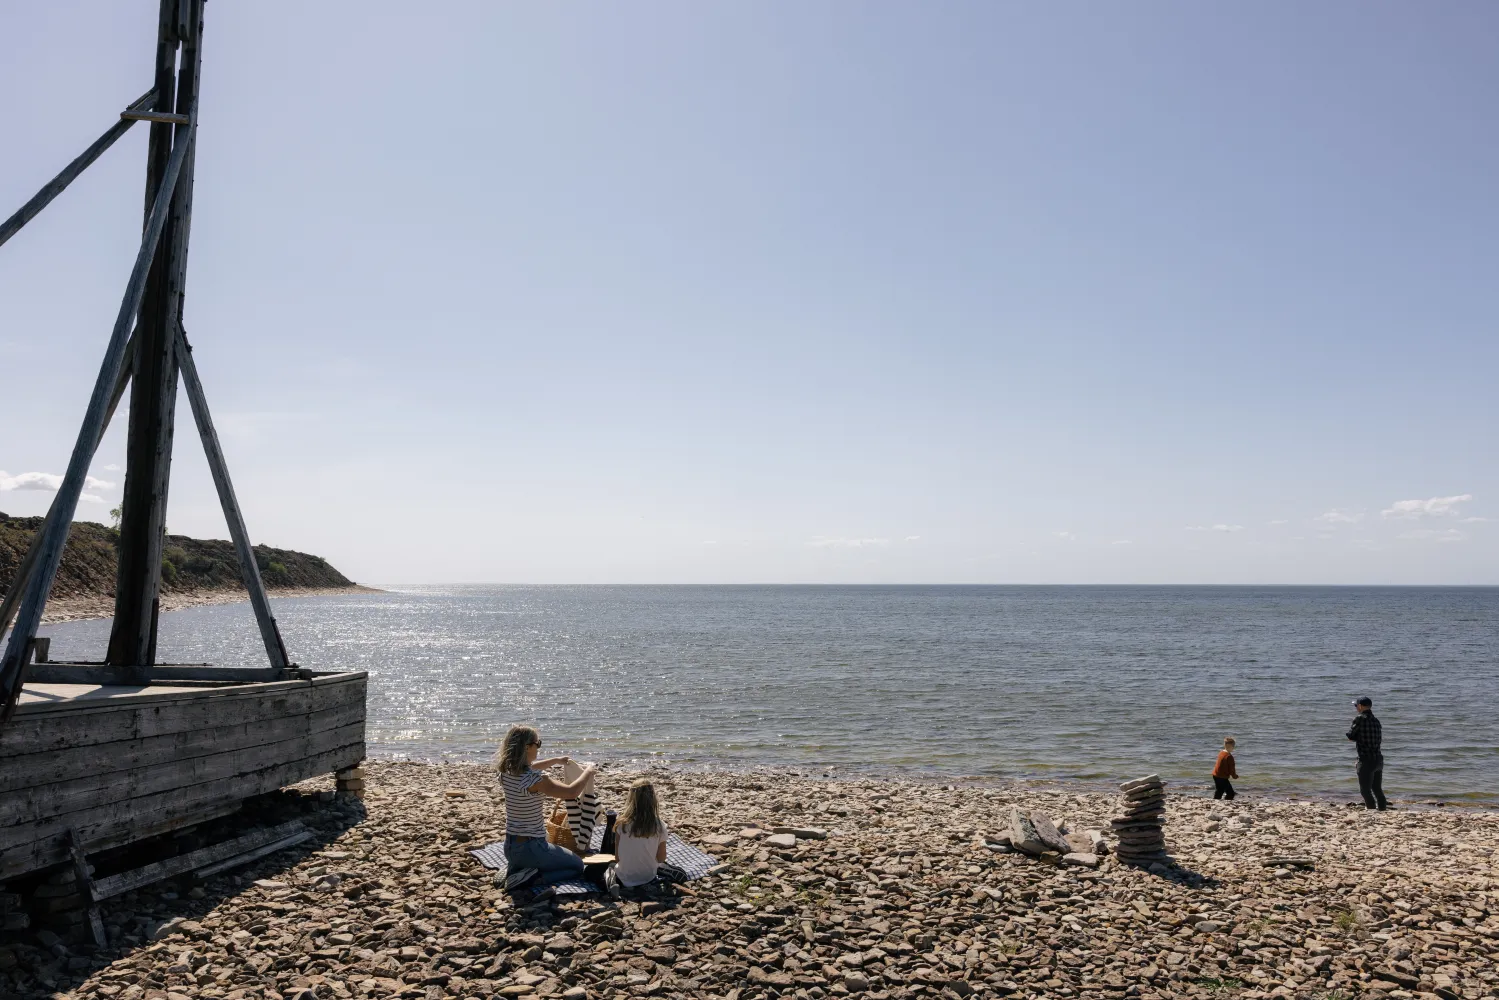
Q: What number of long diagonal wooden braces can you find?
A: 4